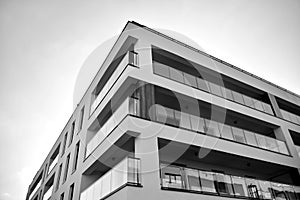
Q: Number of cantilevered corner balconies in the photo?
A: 3